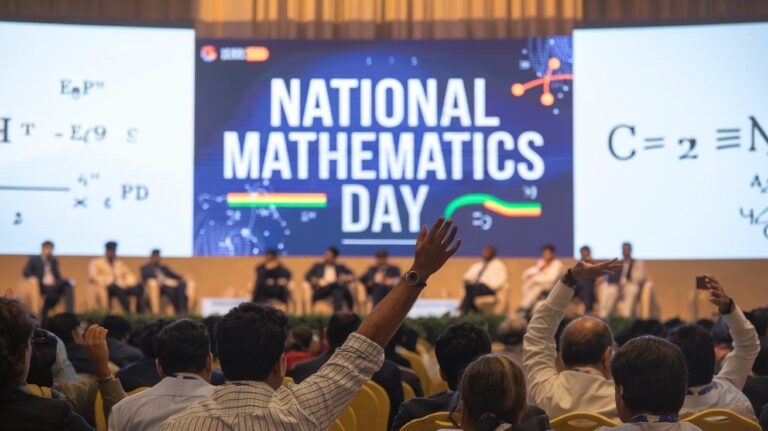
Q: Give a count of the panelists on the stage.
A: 10